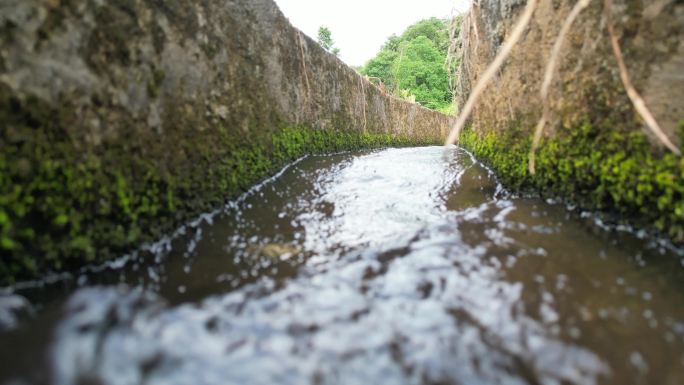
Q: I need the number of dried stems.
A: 3